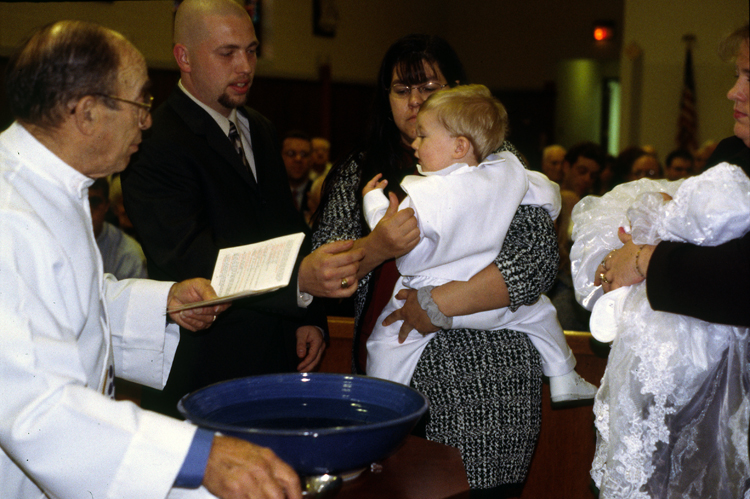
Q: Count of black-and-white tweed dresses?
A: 1